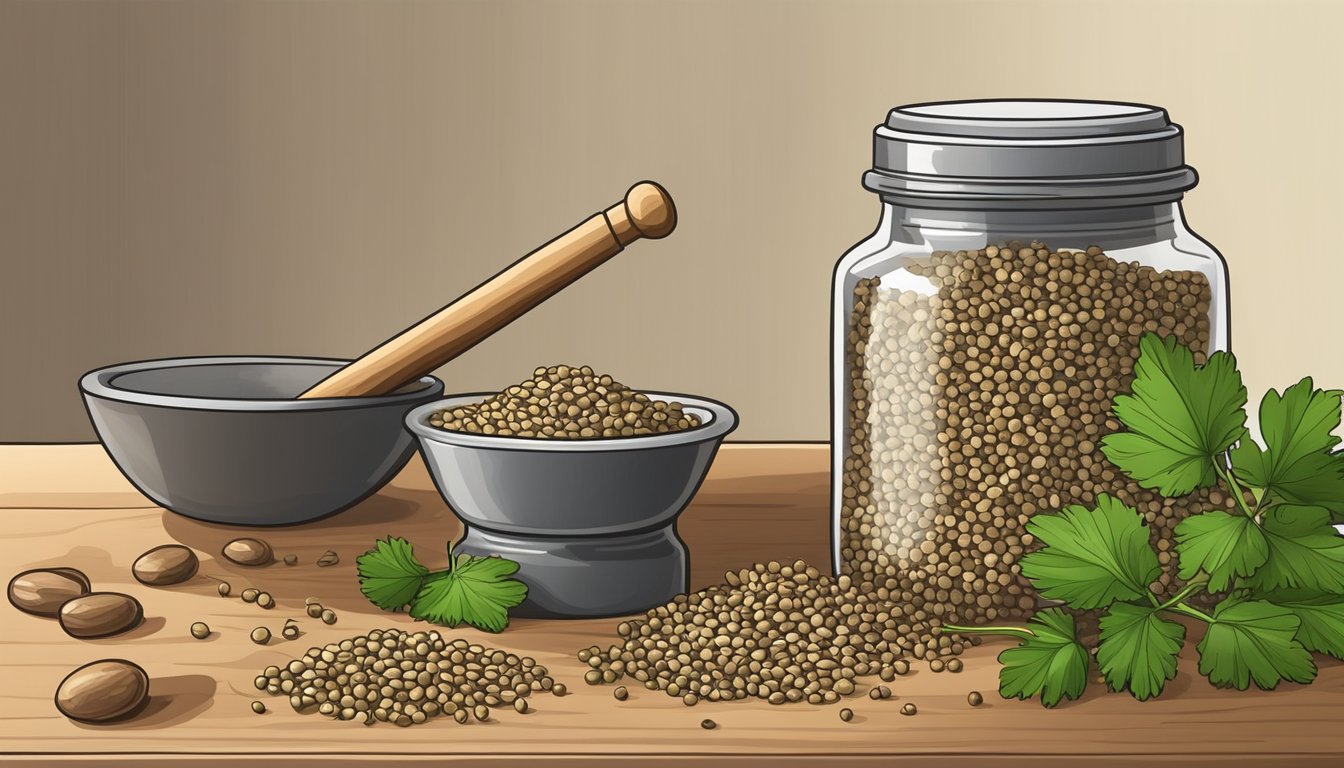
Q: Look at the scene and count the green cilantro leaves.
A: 11